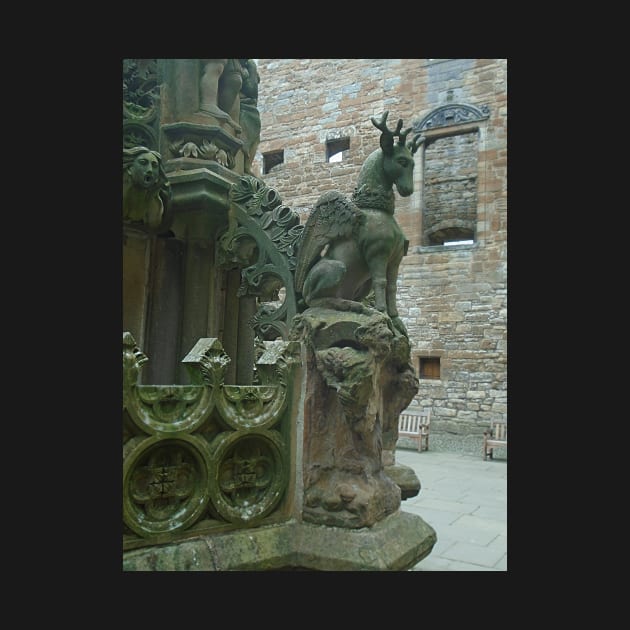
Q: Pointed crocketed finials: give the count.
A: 3